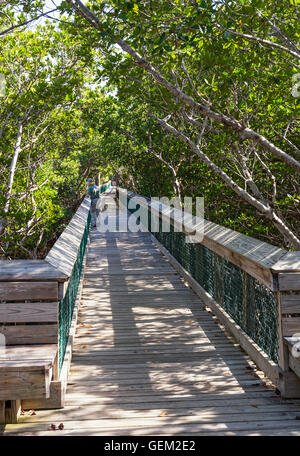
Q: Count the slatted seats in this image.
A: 2